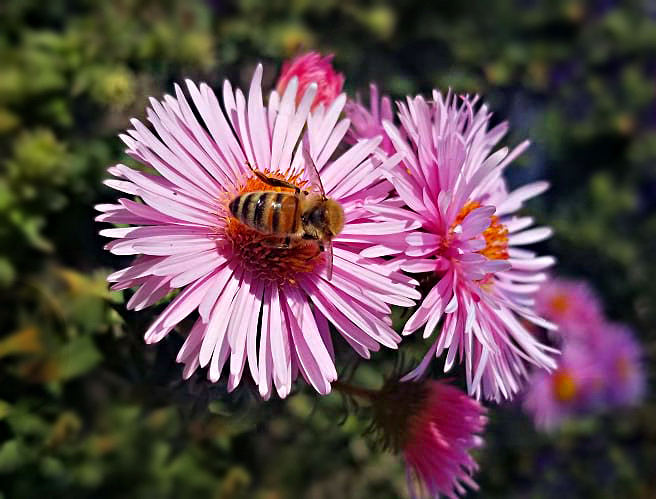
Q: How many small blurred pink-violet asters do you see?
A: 3